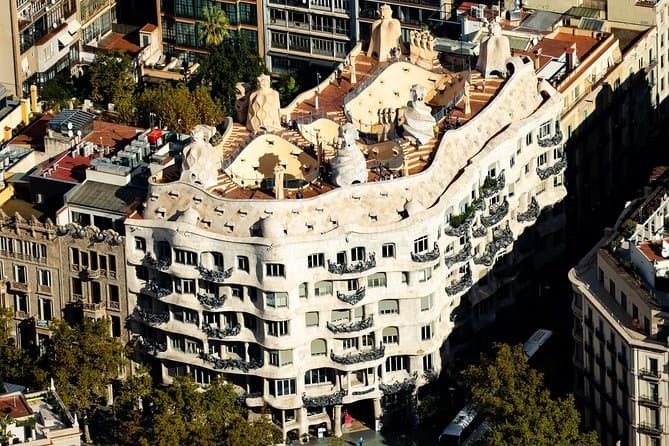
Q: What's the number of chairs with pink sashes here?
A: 0